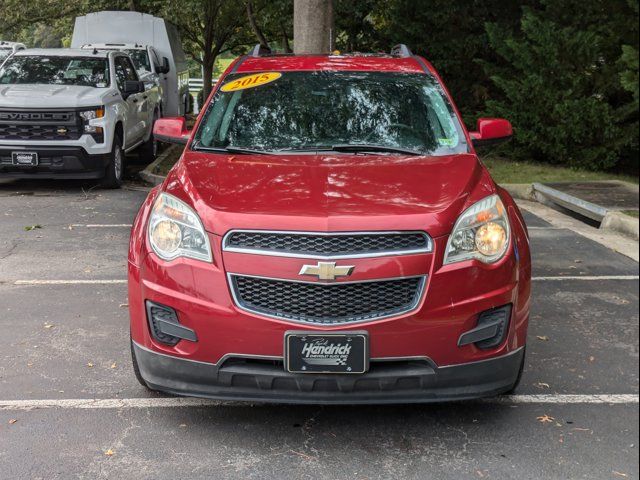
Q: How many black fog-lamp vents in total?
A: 2